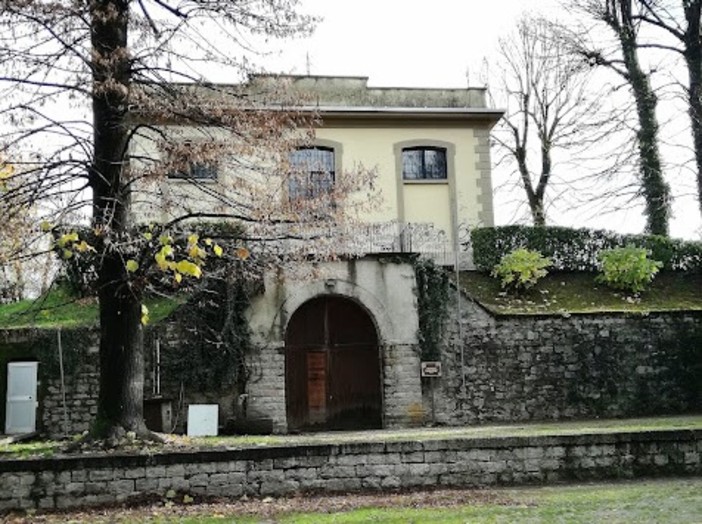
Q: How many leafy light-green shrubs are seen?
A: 2